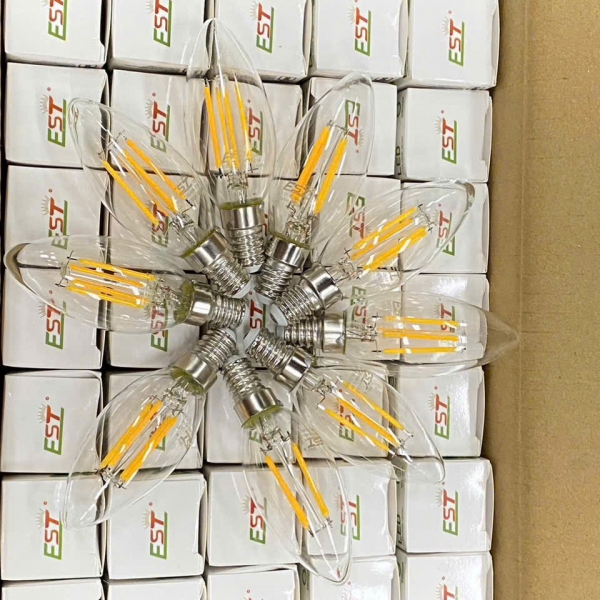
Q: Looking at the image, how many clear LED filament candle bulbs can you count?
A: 9